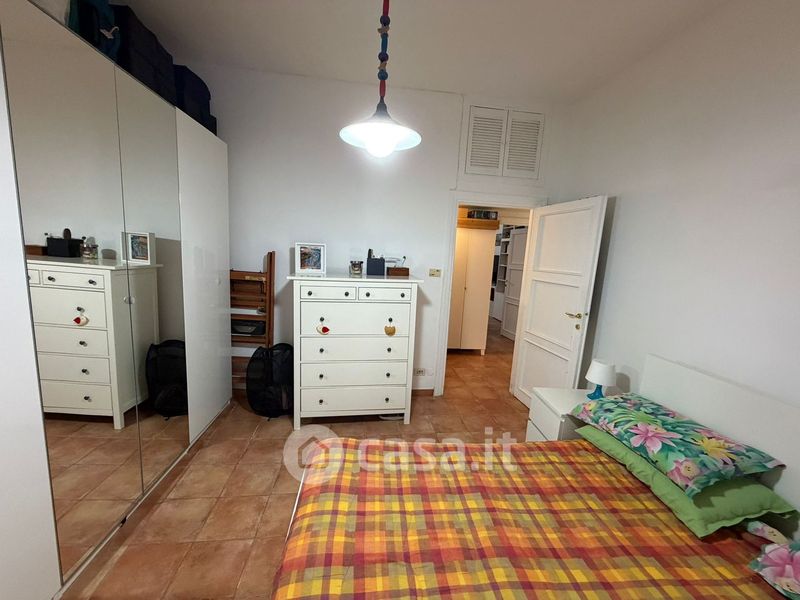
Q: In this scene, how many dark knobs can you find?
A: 12